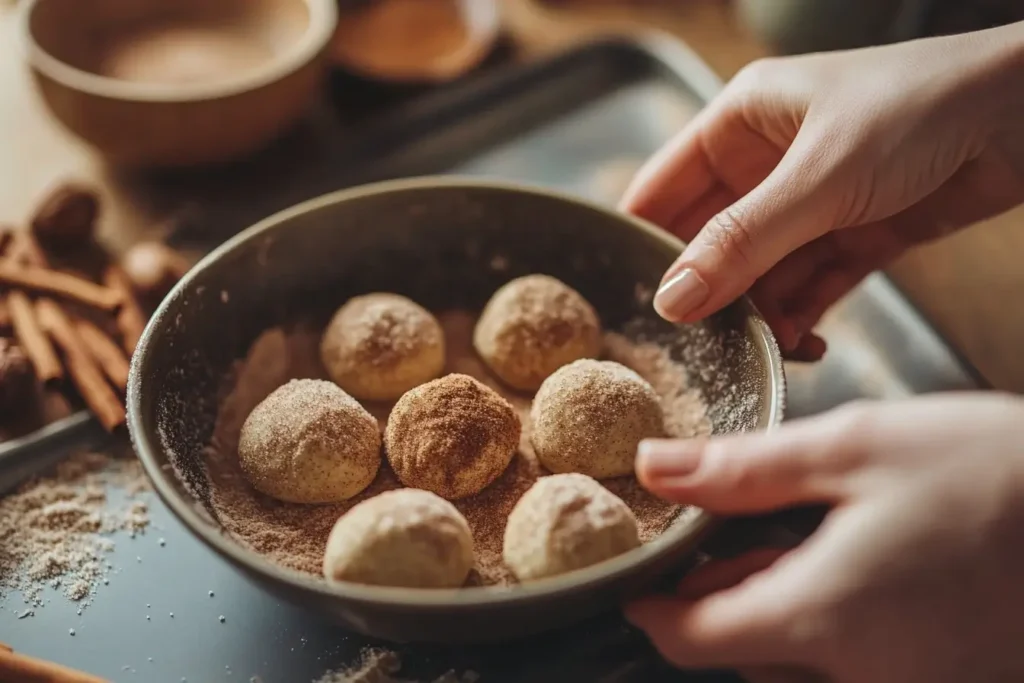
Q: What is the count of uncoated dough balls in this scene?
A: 2